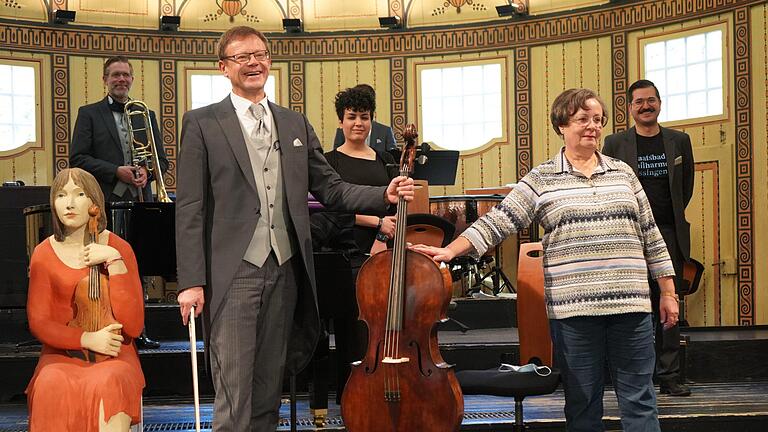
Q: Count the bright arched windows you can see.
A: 4